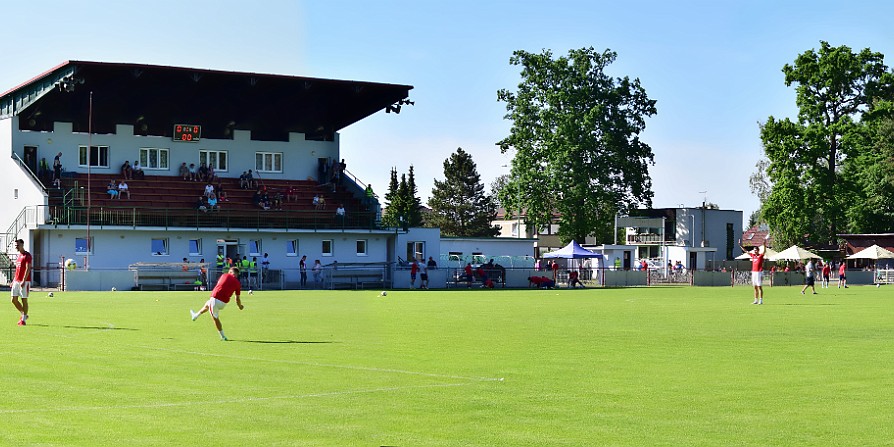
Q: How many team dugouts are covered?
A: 2